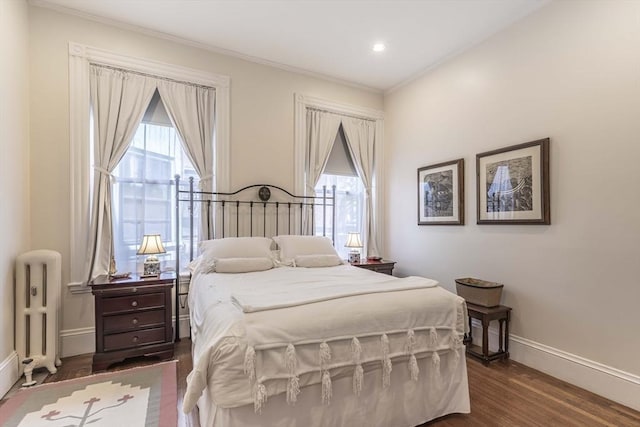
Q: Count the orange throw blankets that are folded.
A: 0